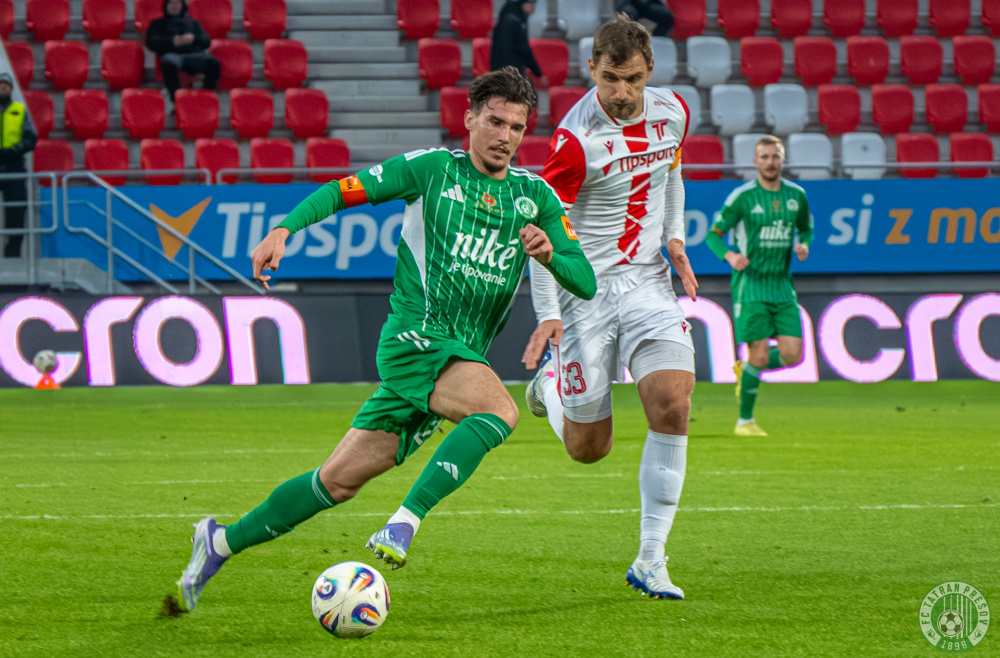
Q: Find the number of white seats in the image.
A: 11